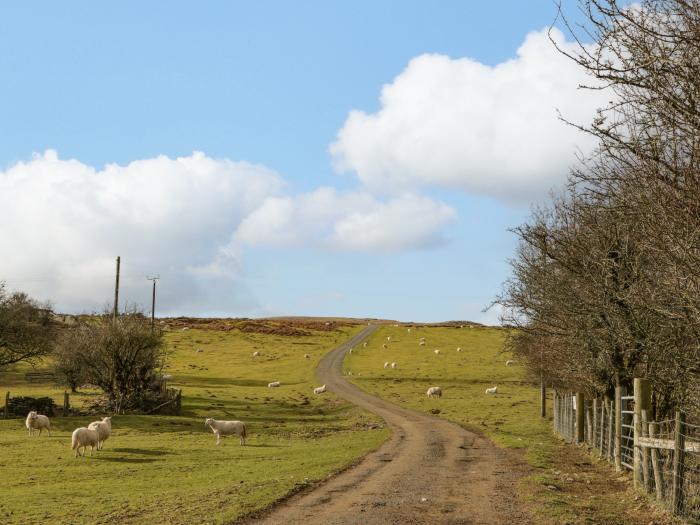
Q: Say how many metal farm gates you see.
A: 1